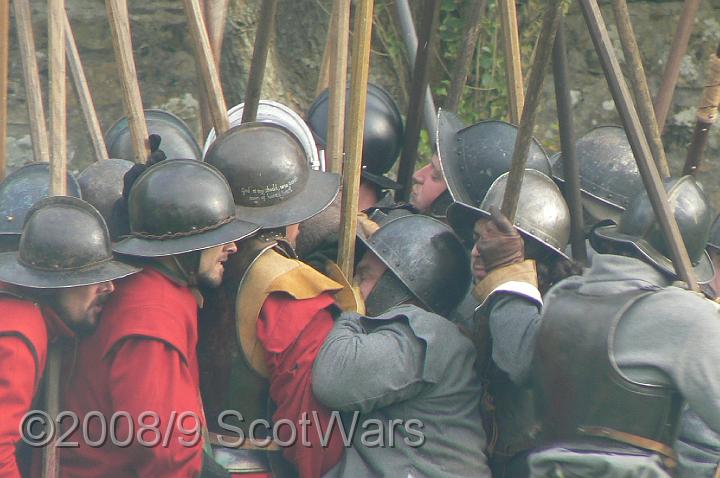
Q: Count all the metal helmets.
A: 14